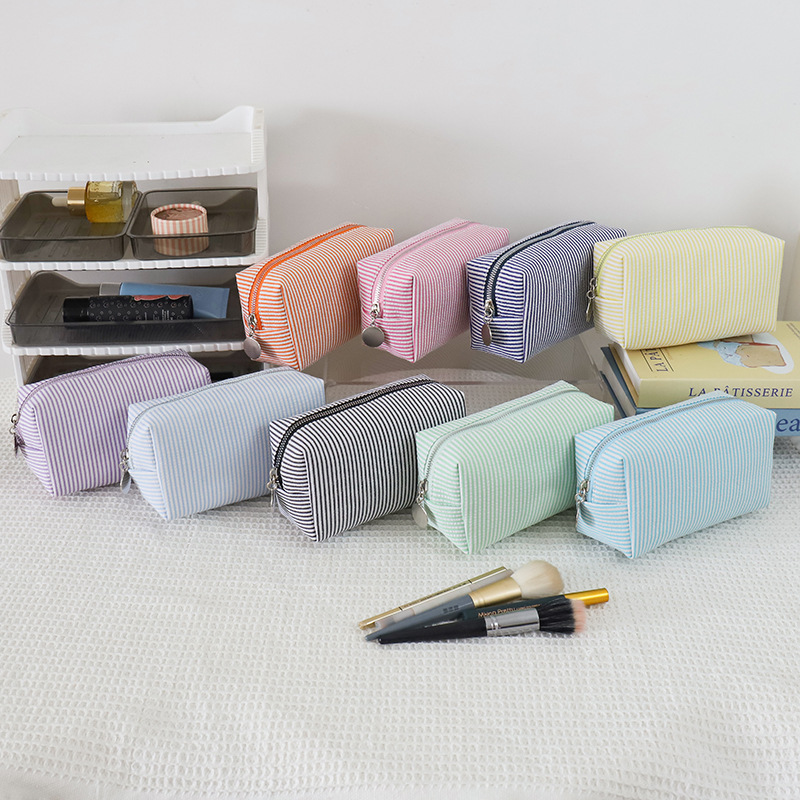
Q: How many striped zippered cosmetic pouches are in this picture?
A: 9